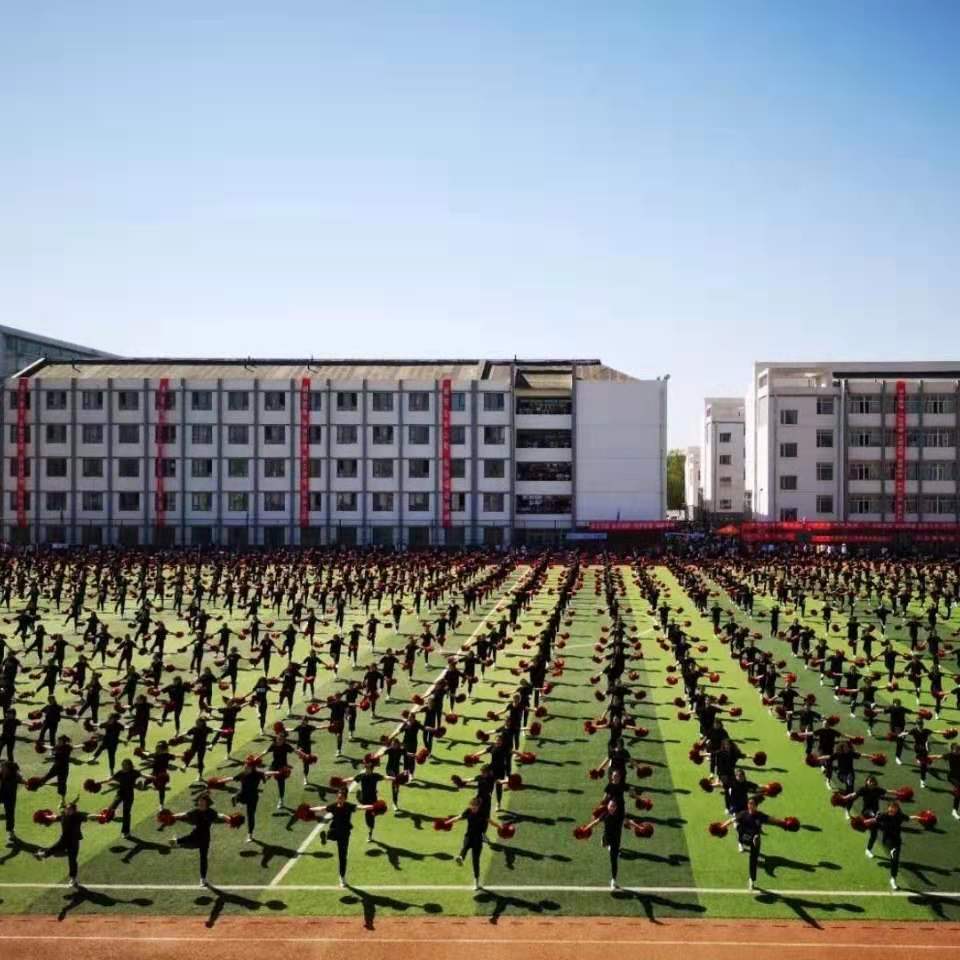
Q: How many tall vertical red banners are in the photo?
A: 5